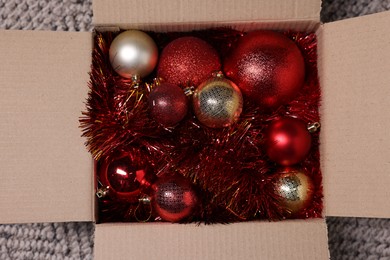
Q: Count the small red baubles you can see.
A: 4